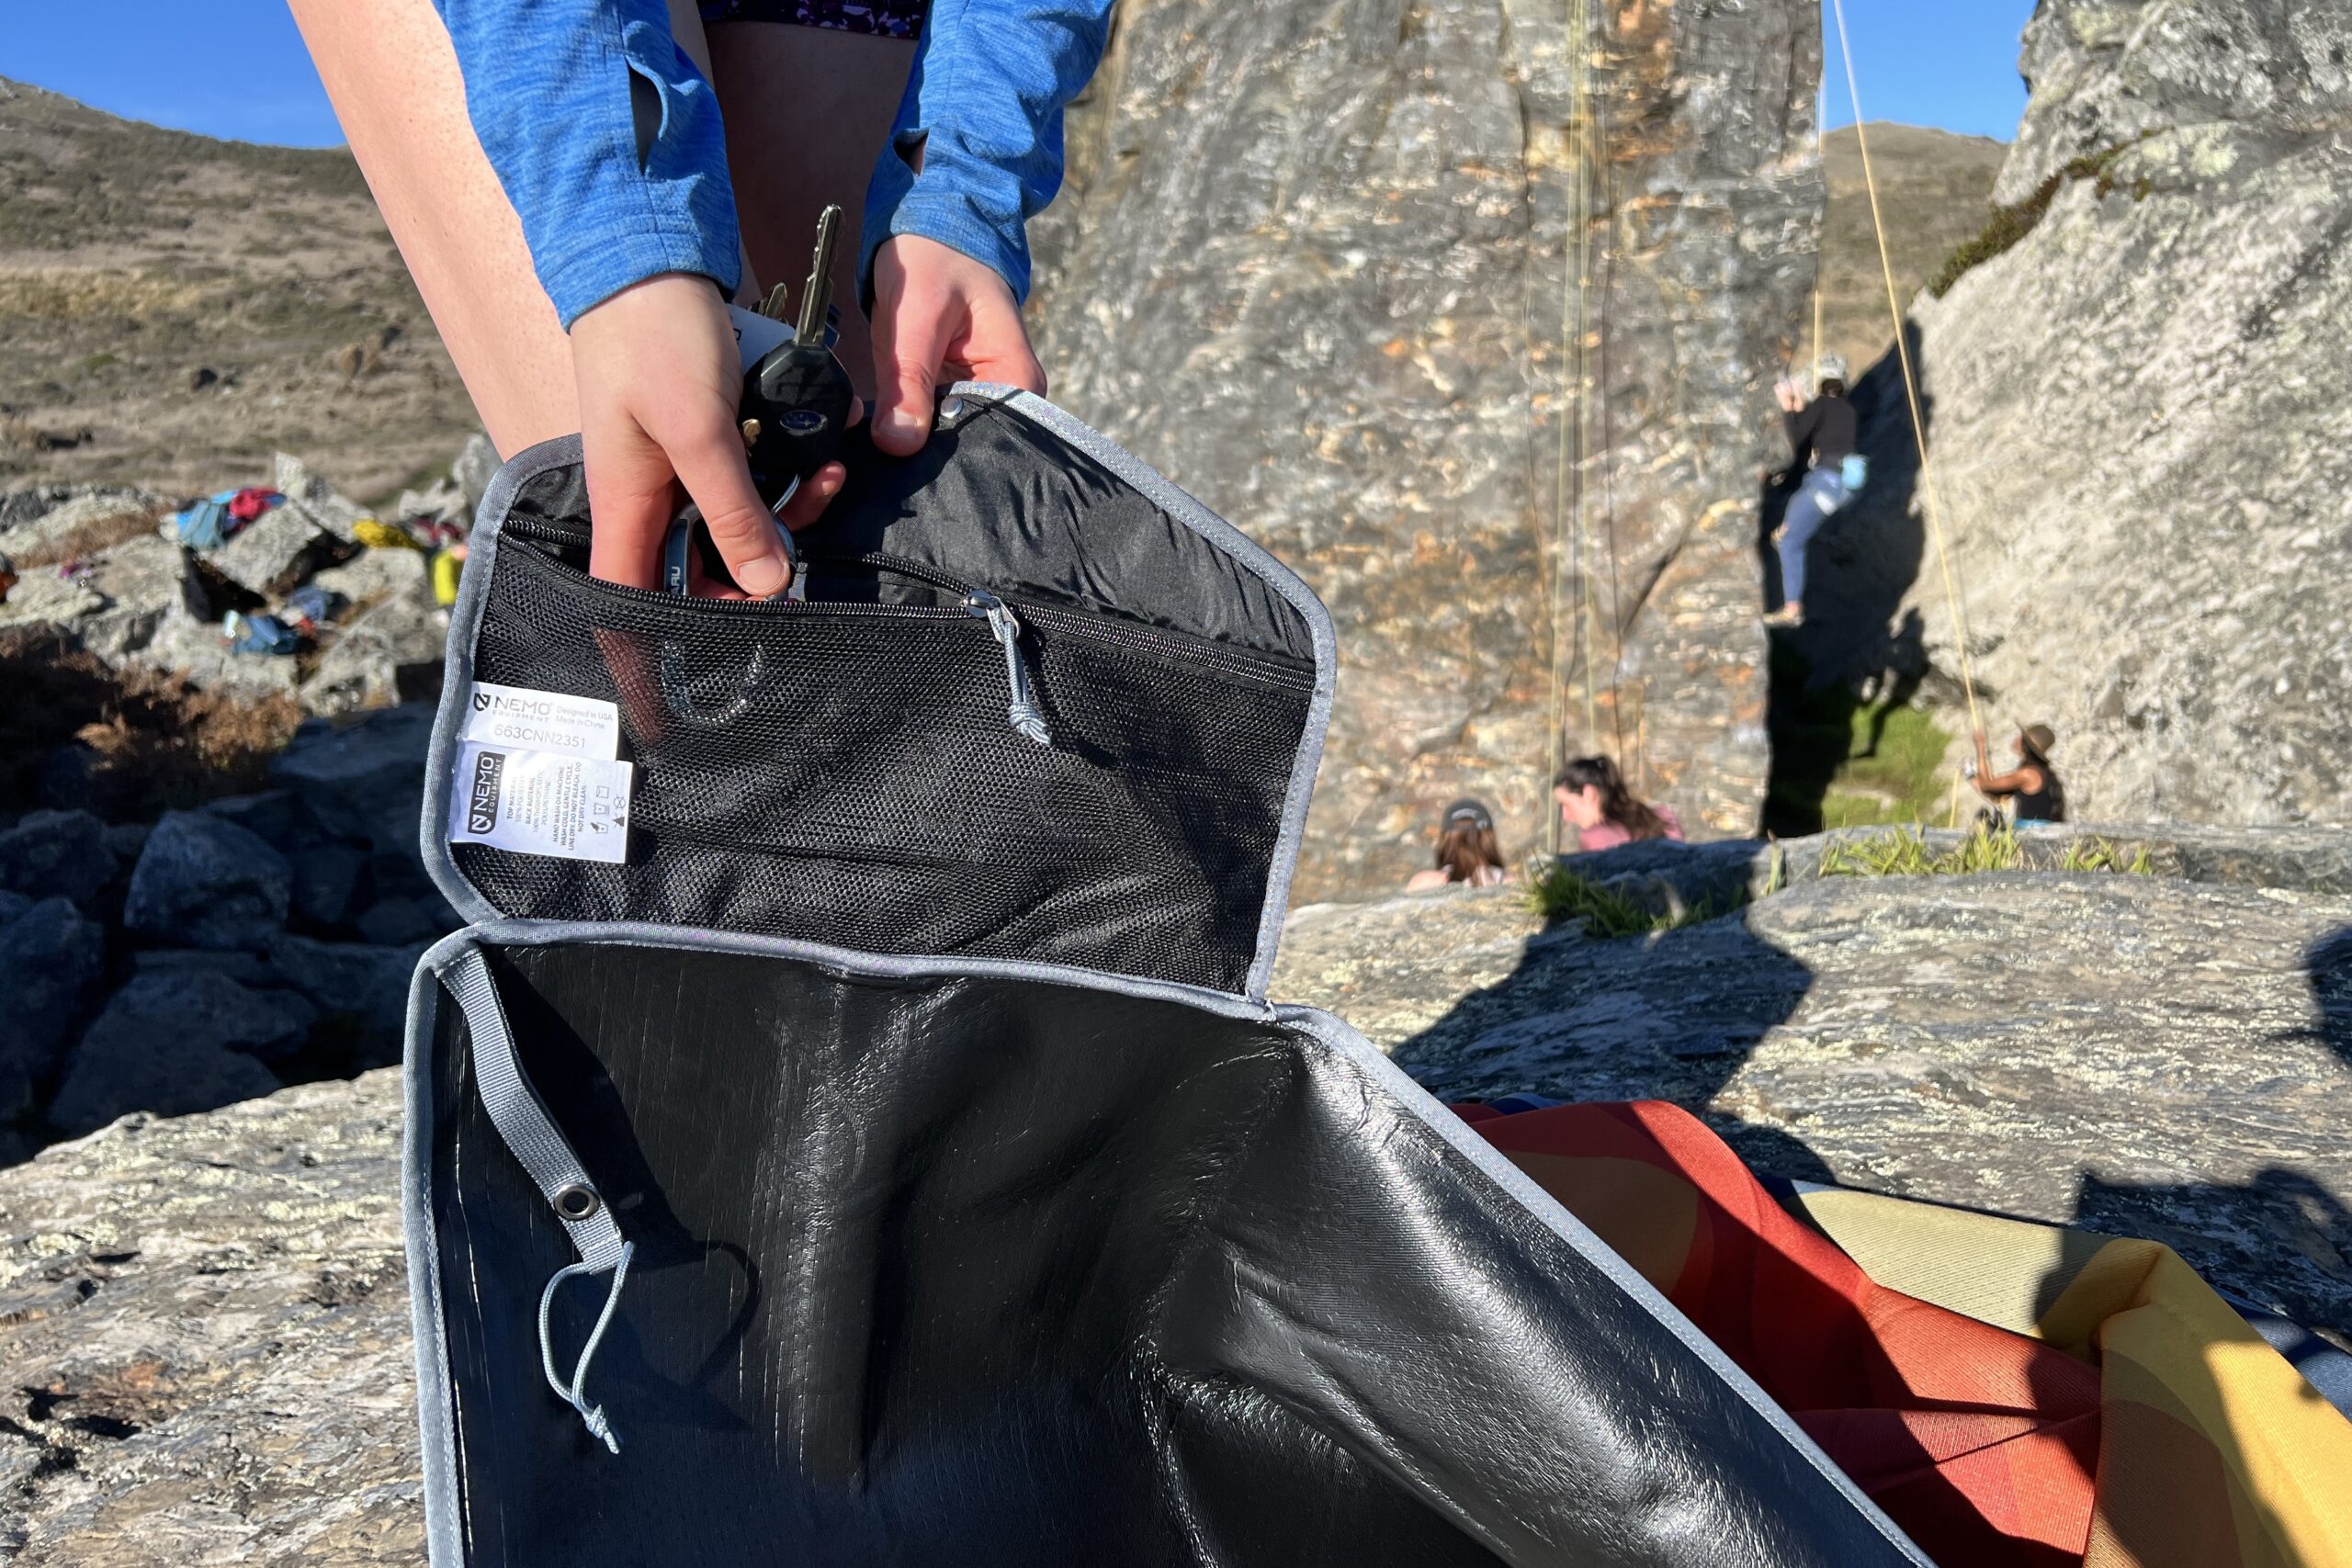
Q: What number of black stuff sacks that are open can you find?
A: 1